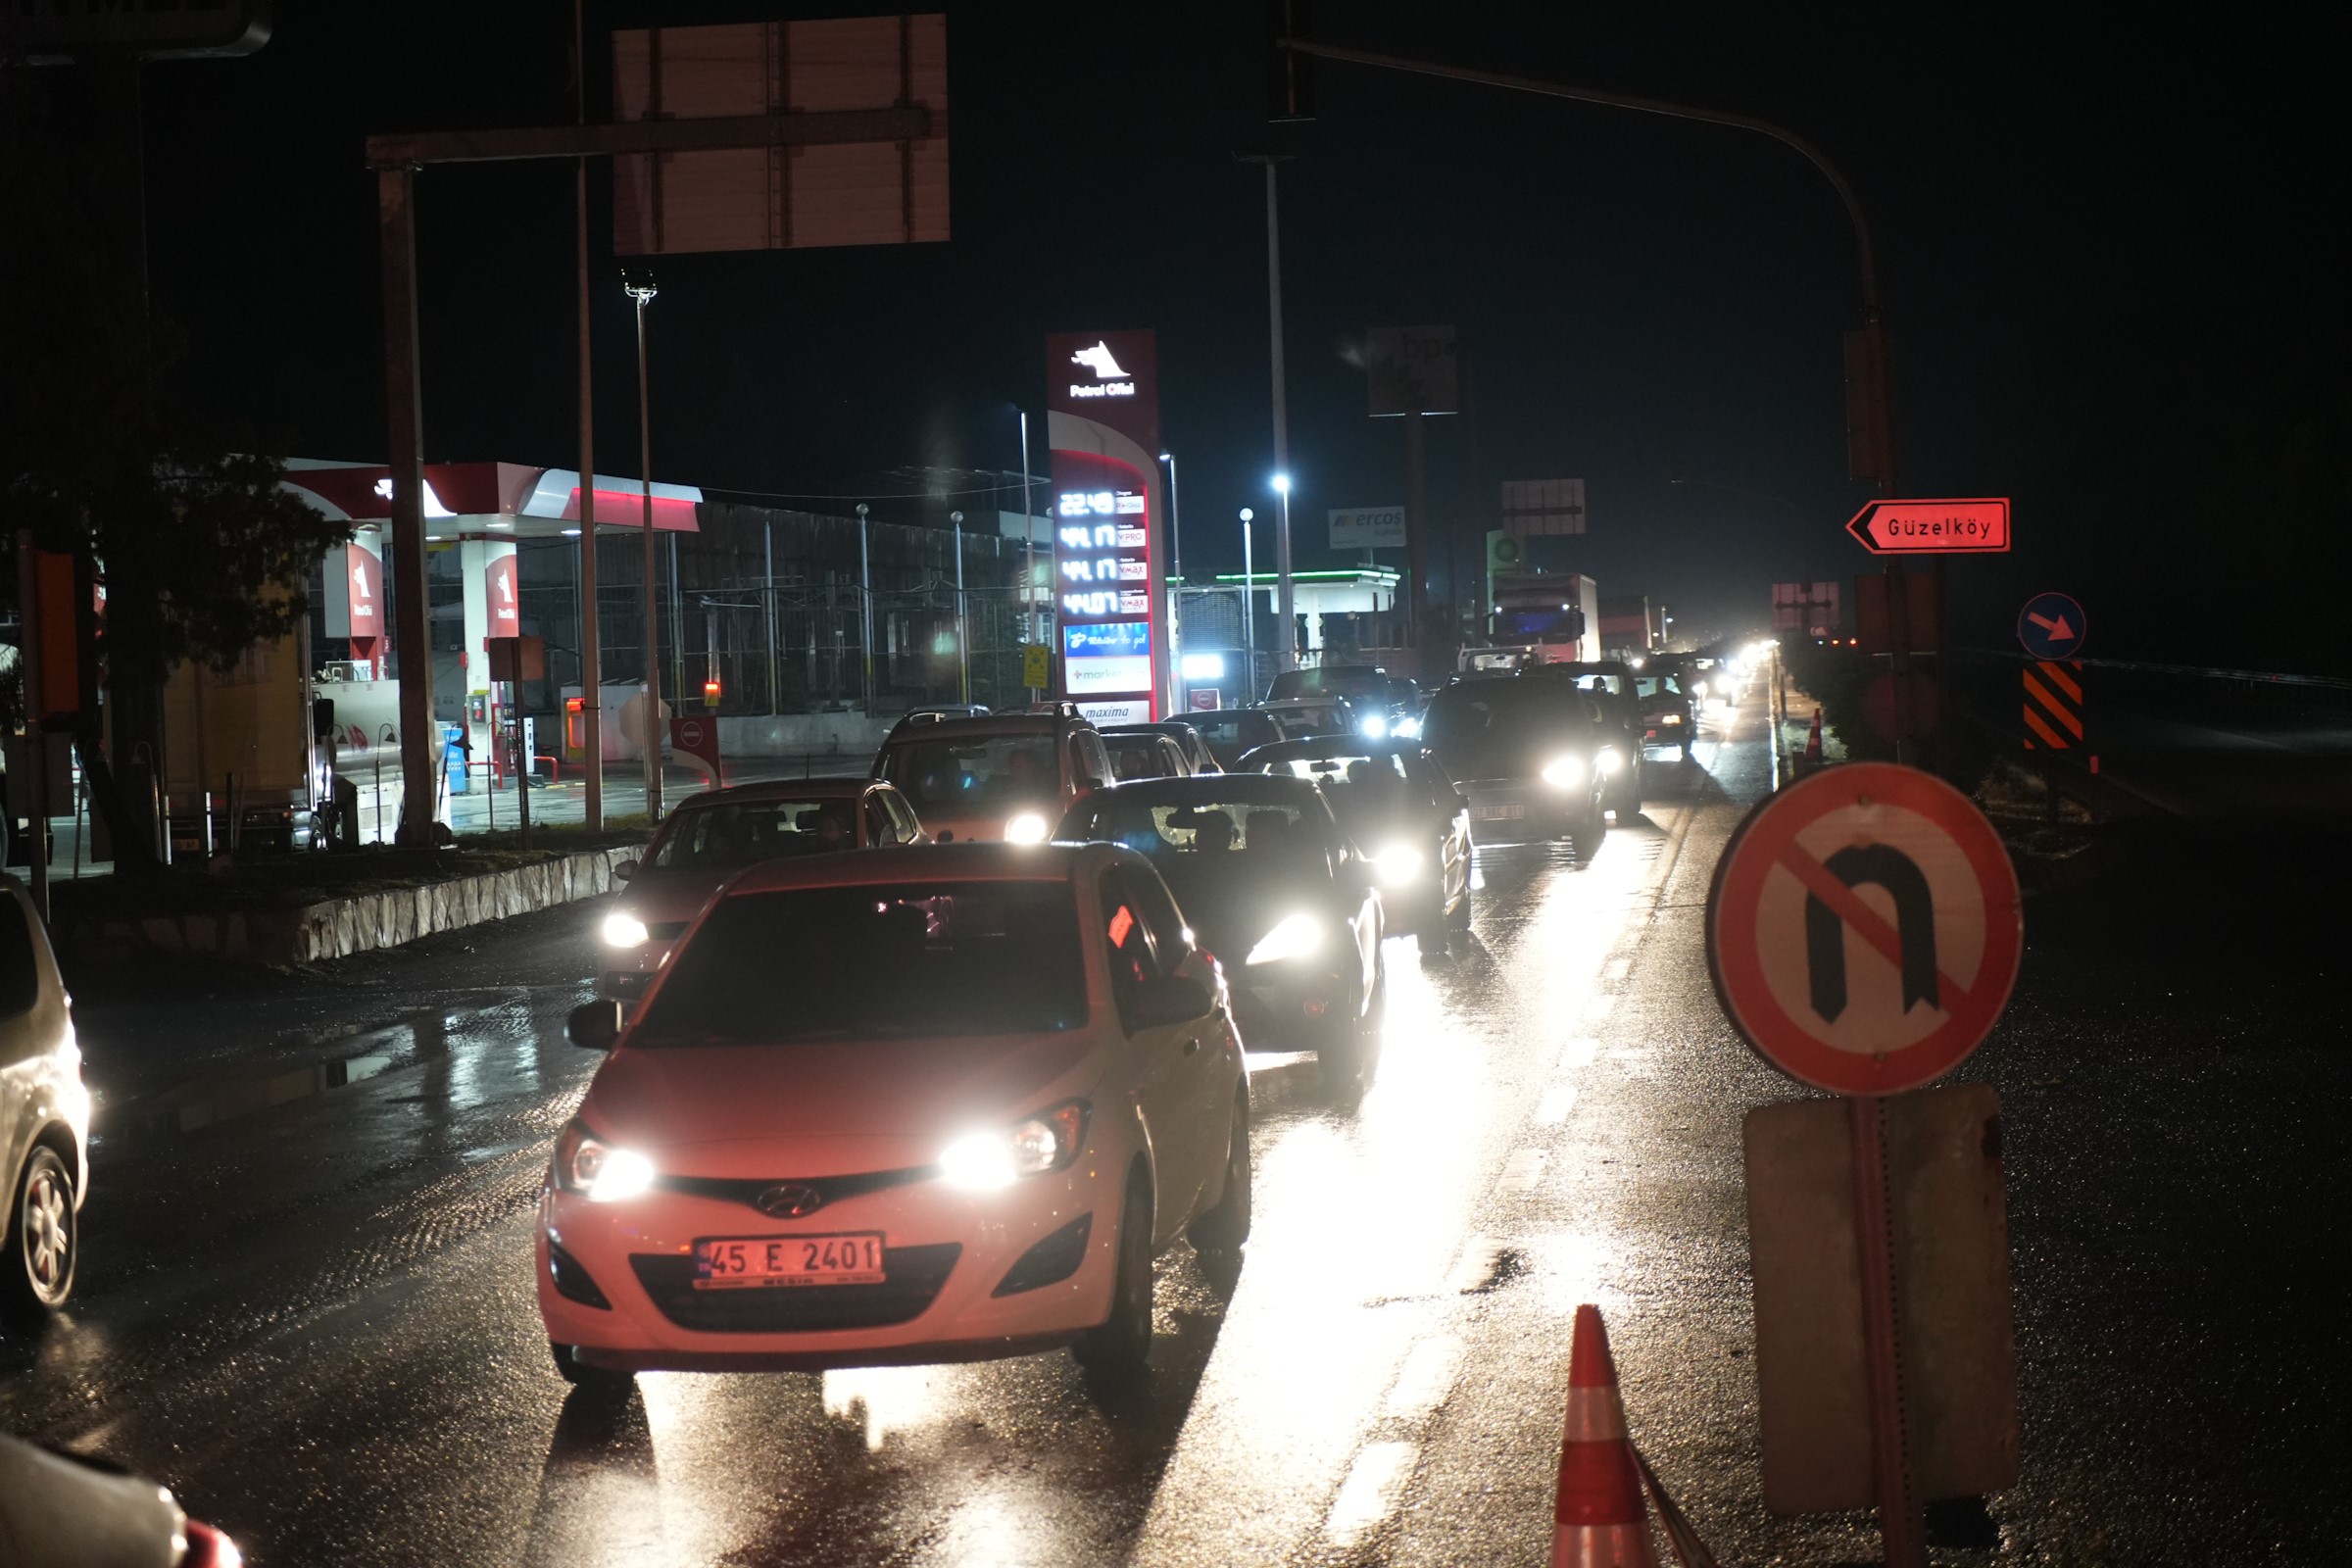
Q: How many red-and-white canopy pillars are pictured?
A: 2